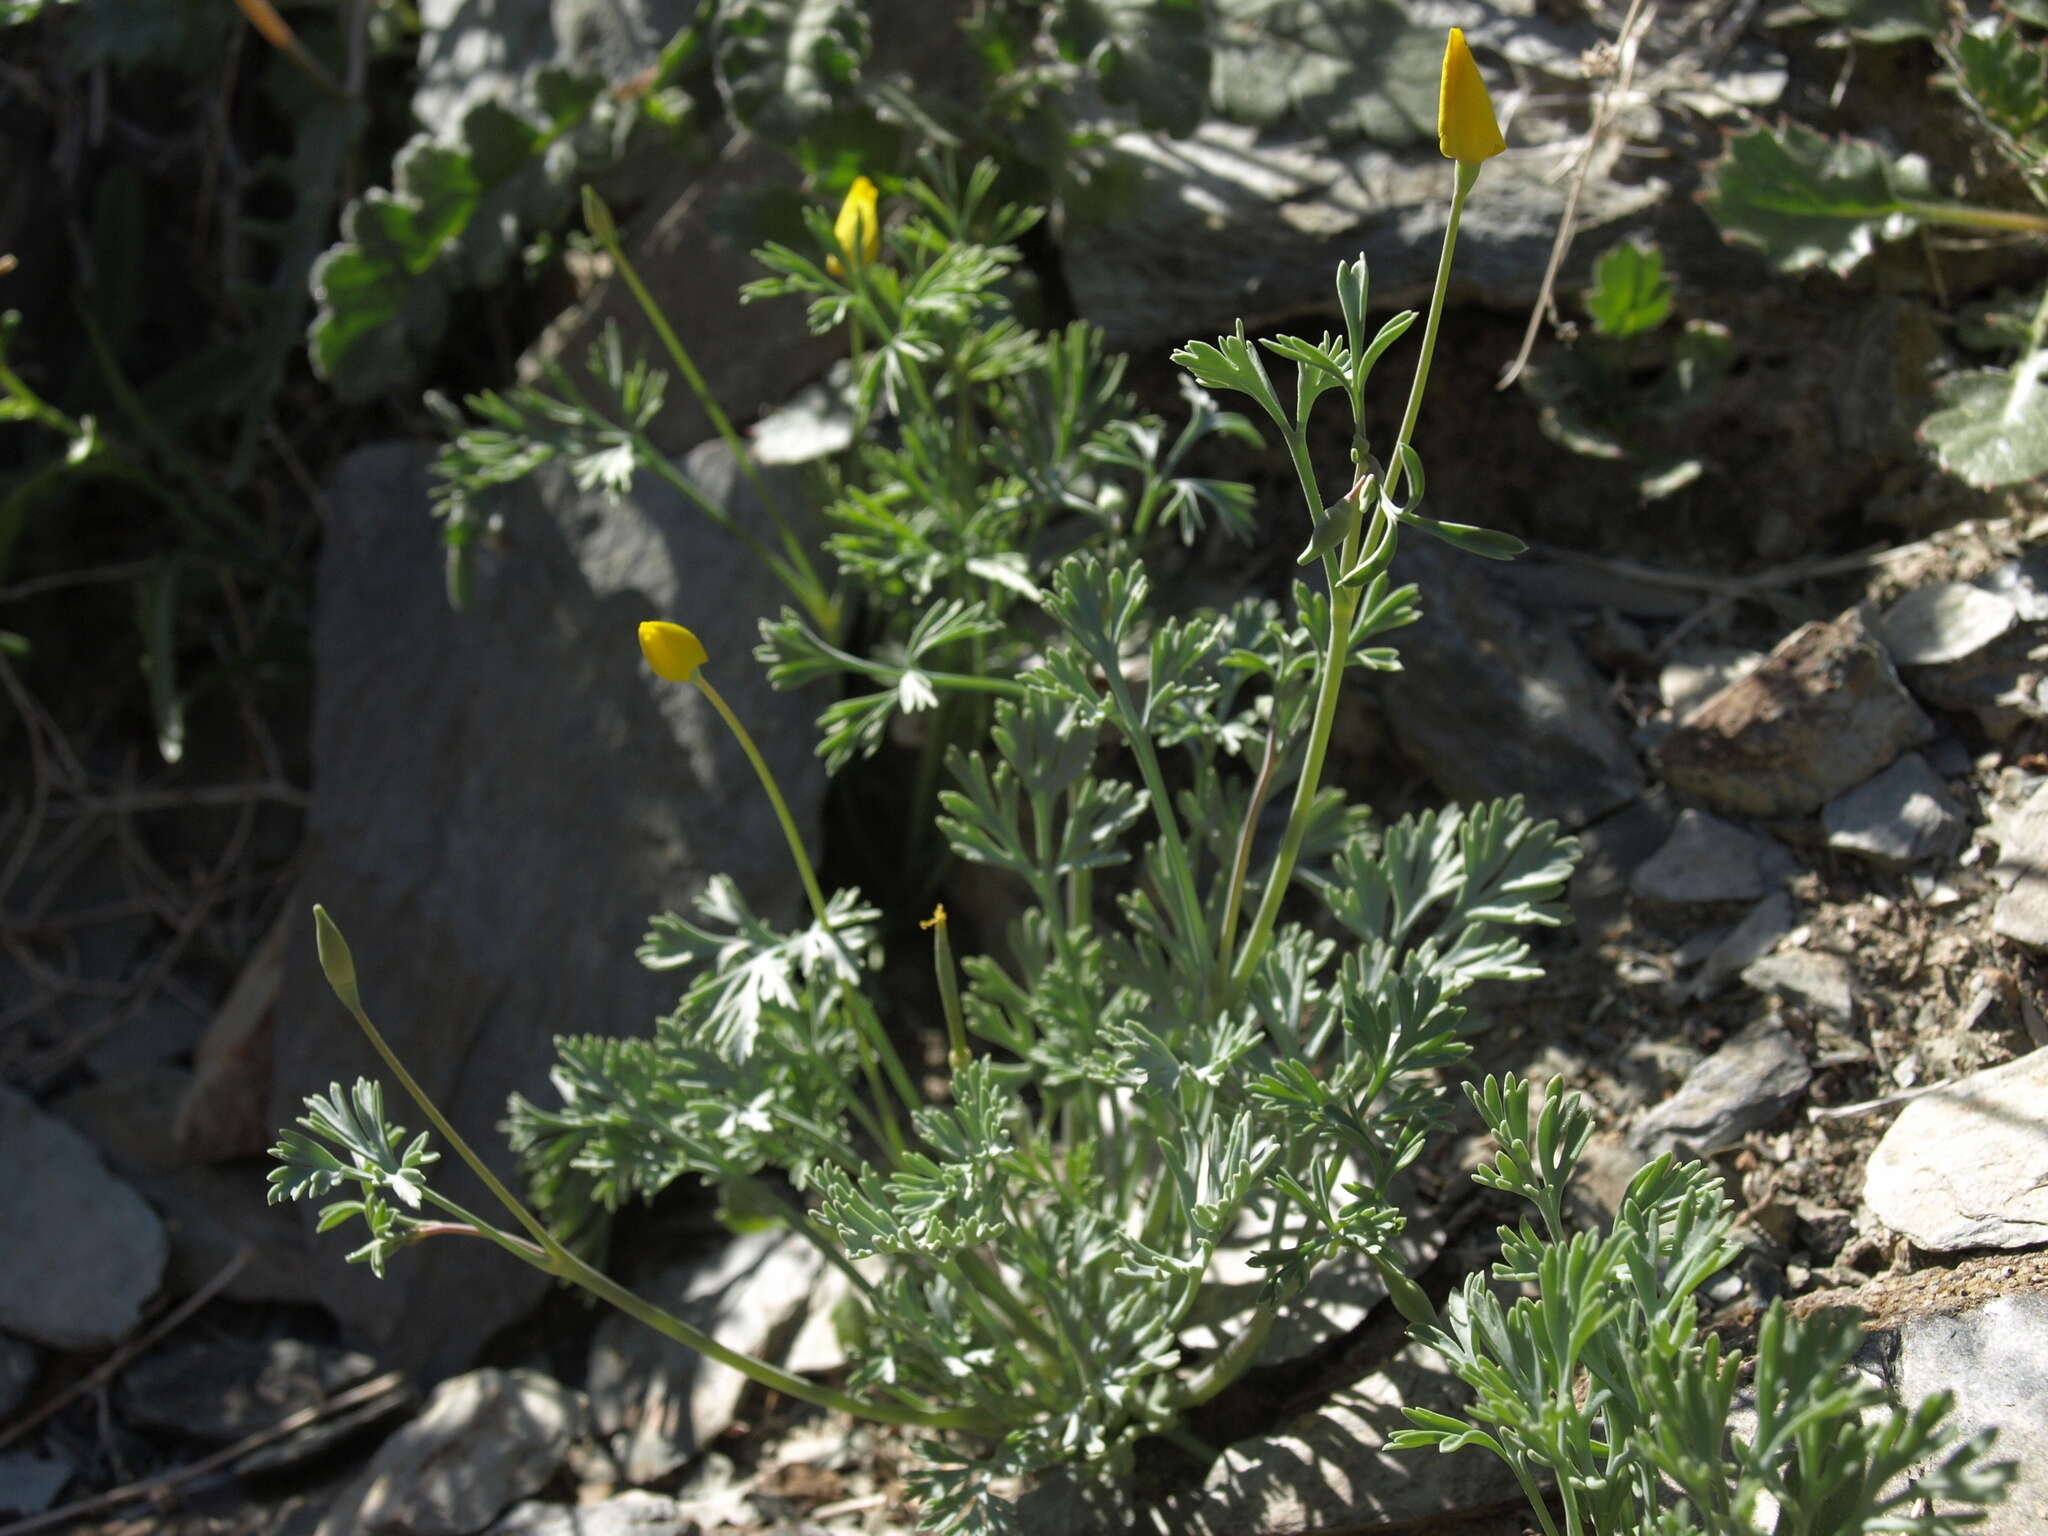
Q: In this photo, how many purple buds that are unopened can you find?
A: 0